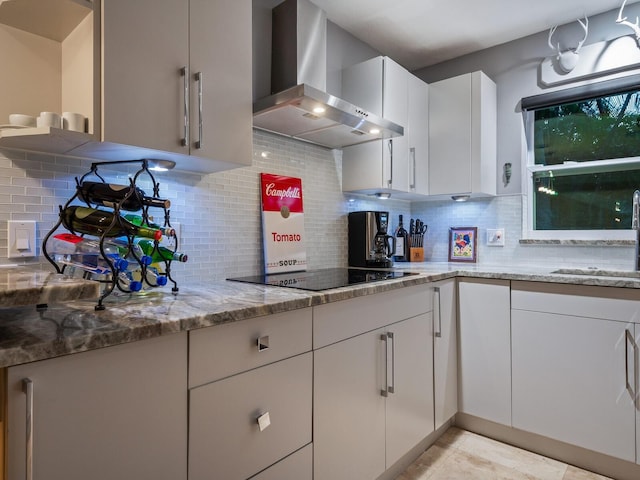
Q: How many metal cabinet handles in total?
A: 11